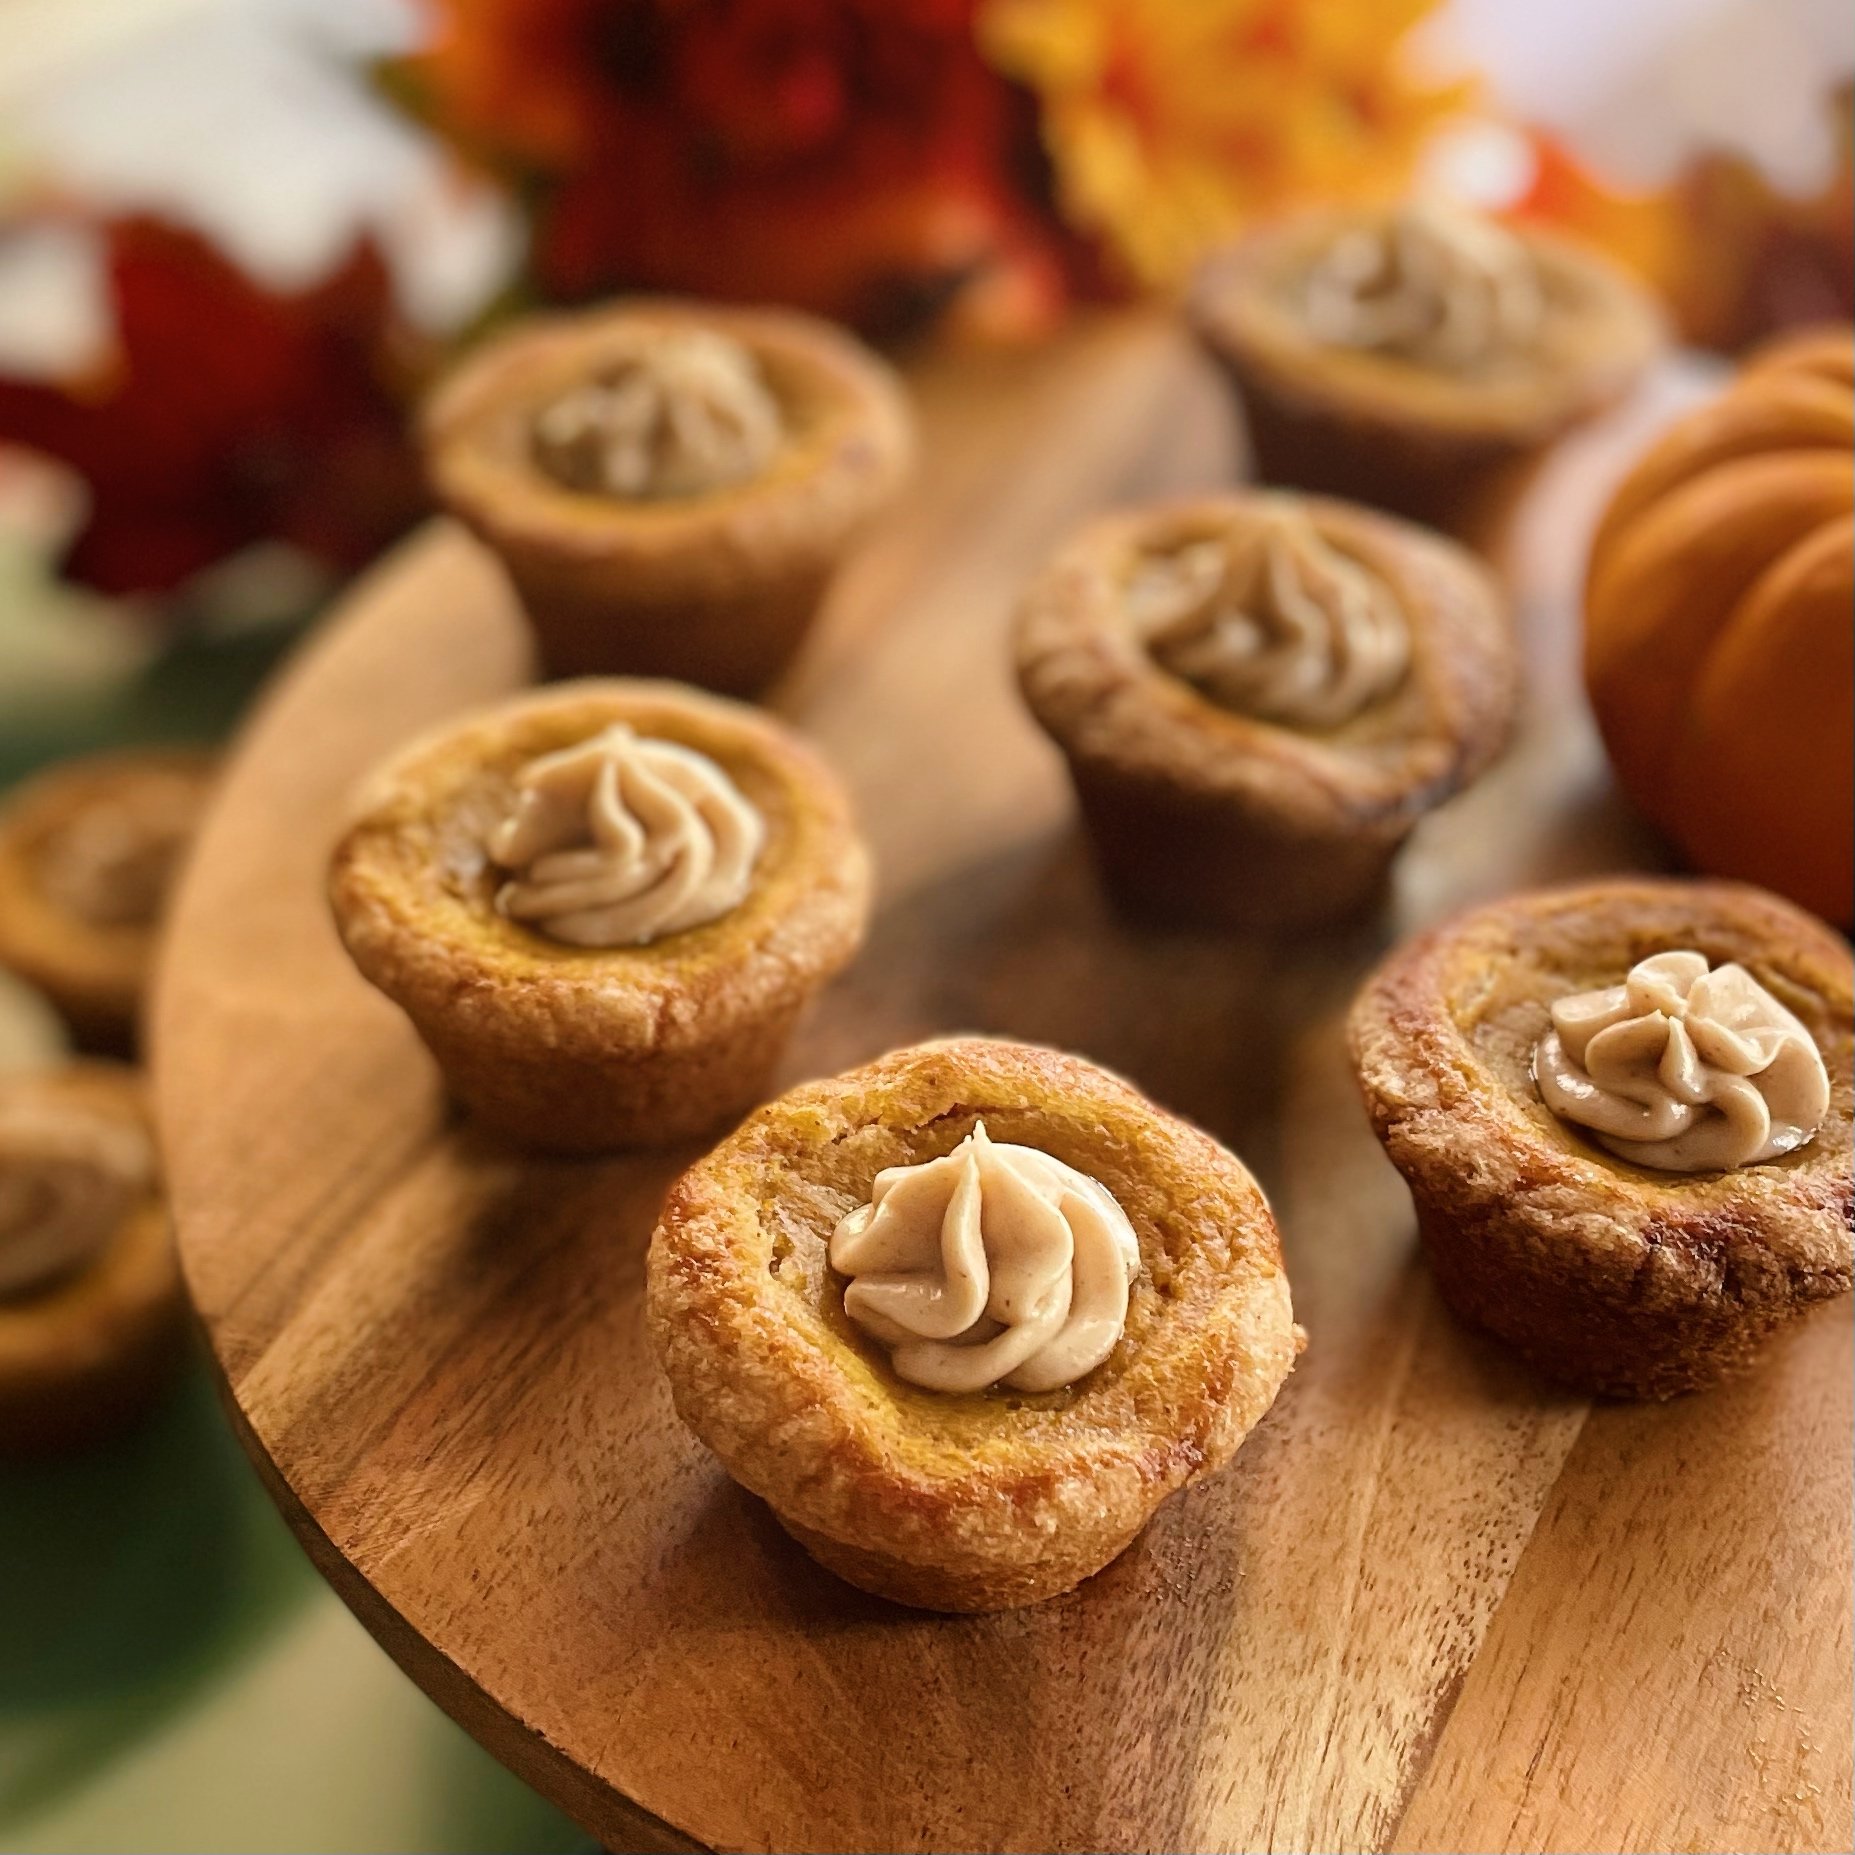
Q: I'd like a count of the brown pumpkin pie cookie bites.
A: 8